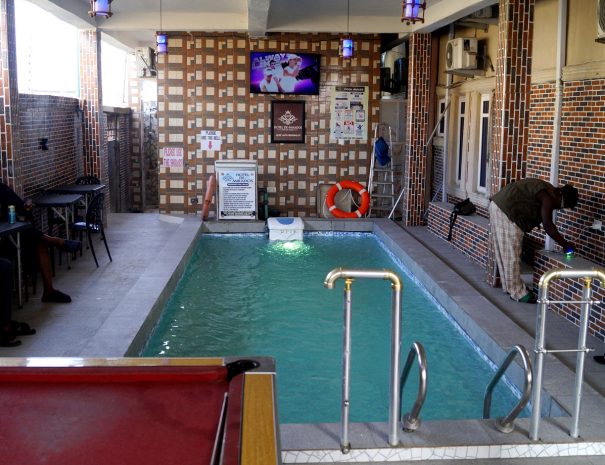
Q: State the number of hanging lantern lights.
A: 4